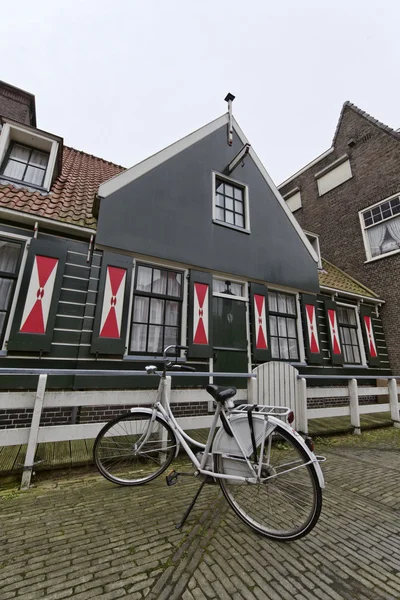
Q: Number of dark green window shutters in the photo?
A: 7